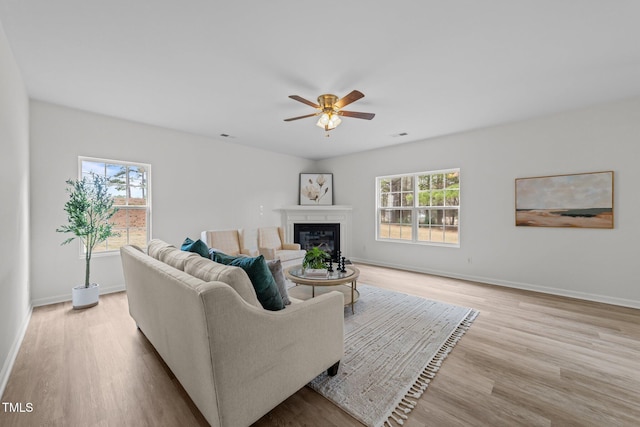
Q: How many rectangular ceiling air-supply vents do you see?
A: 2